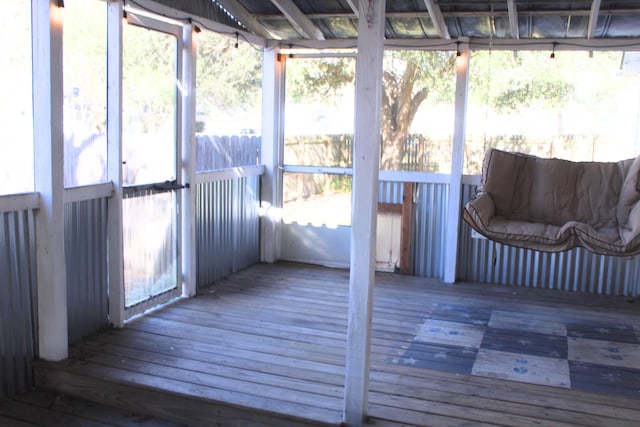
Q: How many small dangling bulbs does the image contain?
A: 7